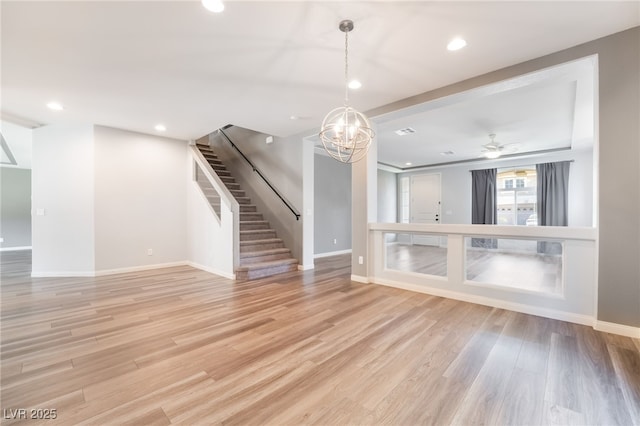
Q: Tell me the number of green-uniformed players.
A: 0